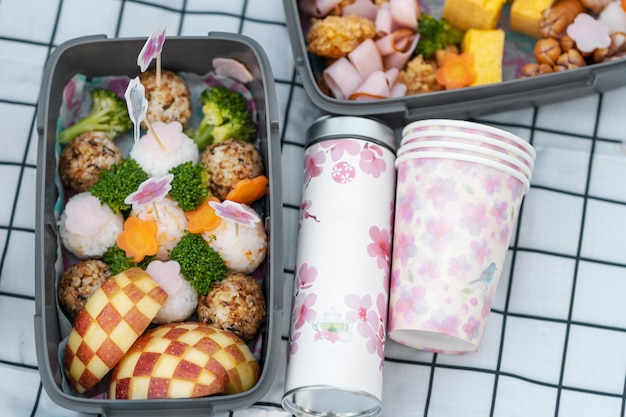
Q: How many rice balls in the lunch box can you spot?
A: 10